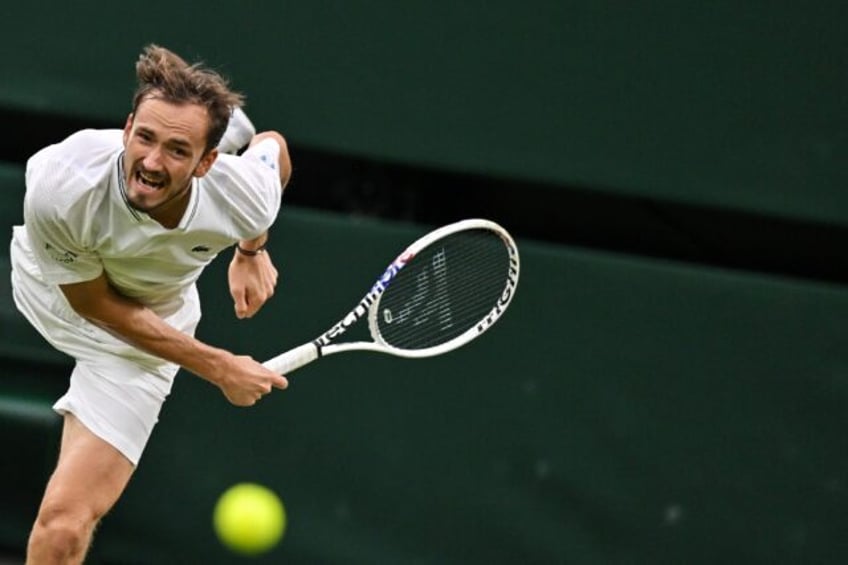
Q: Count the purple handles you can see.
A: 0